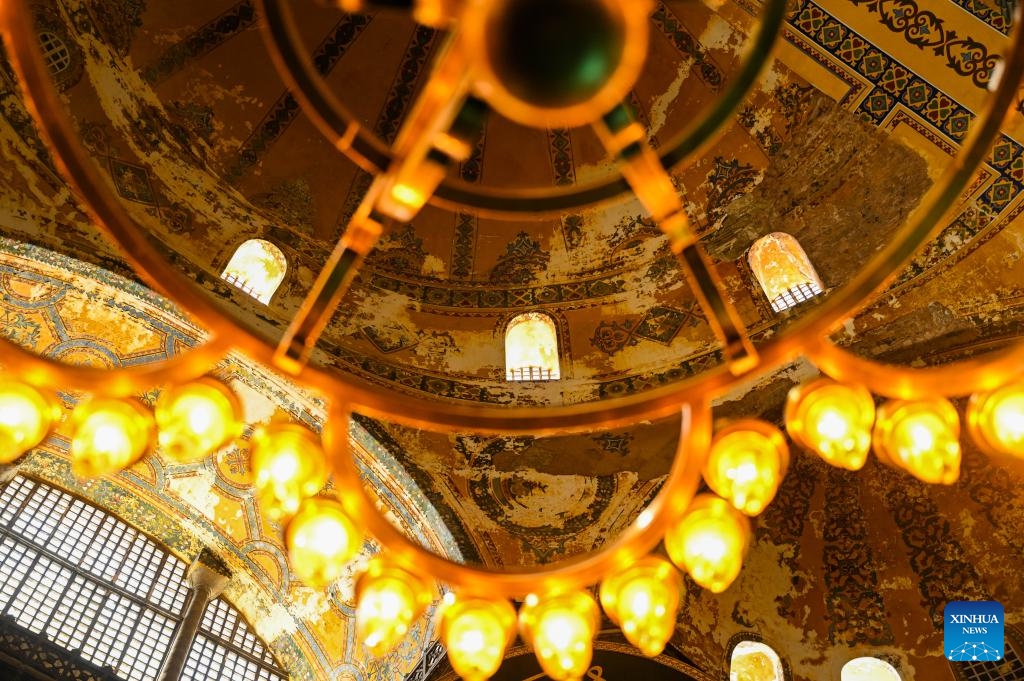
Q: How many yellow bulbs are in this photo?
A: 14